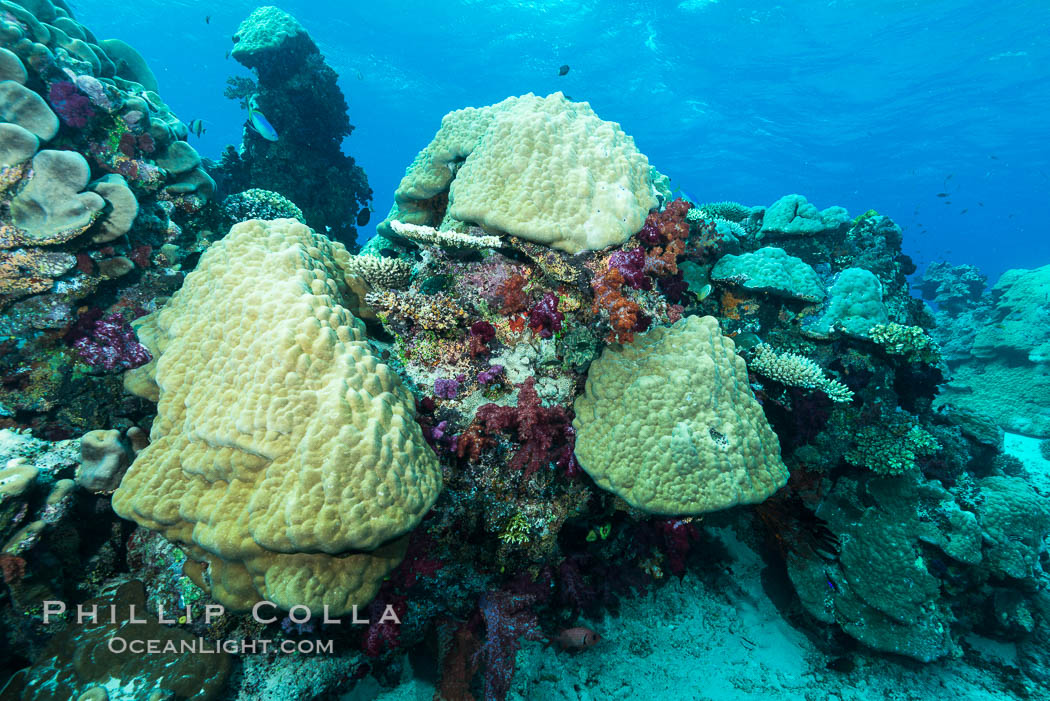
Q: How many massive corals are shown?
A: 3